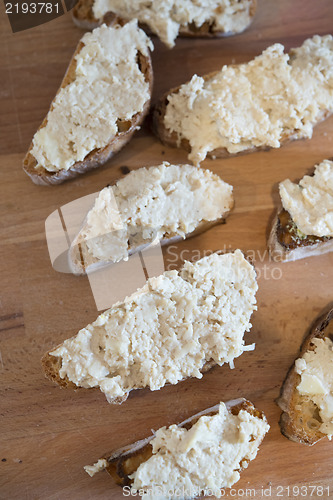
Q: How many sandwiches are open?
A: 8